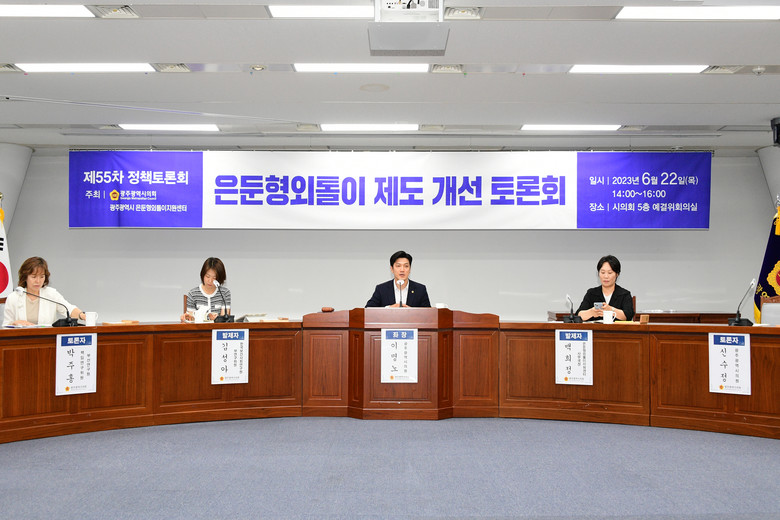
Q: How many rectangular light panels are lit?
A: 9